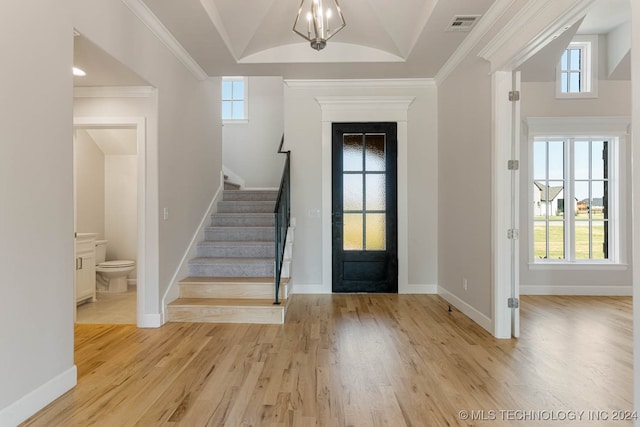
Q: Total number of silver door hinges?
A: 4